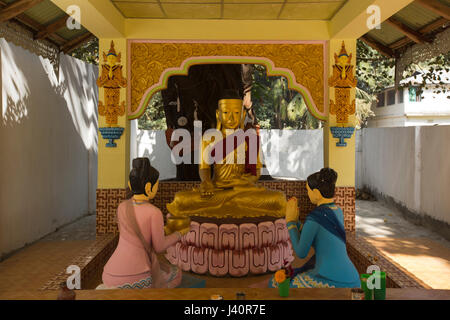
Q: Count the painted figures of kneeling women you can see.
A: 2